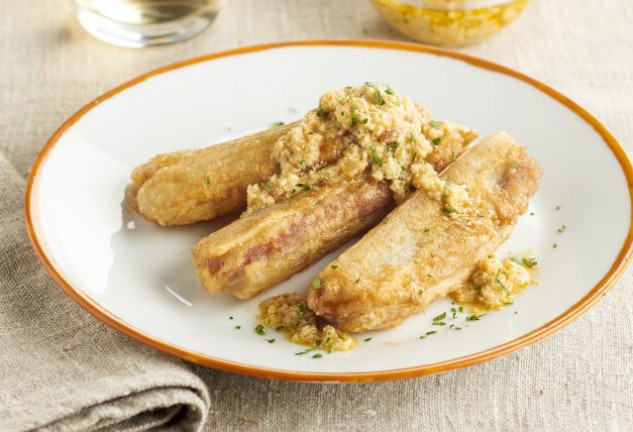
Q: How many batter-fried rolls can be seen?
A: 3